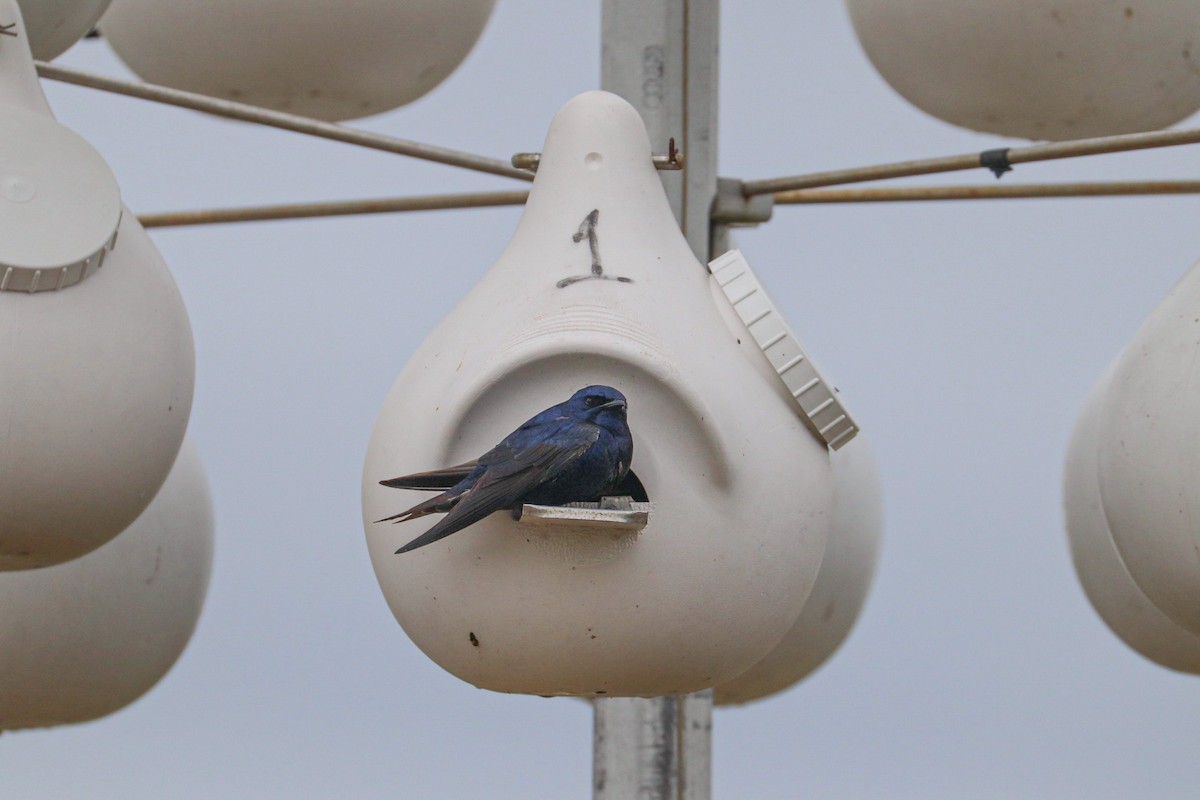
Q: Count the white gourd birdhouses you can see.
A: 9